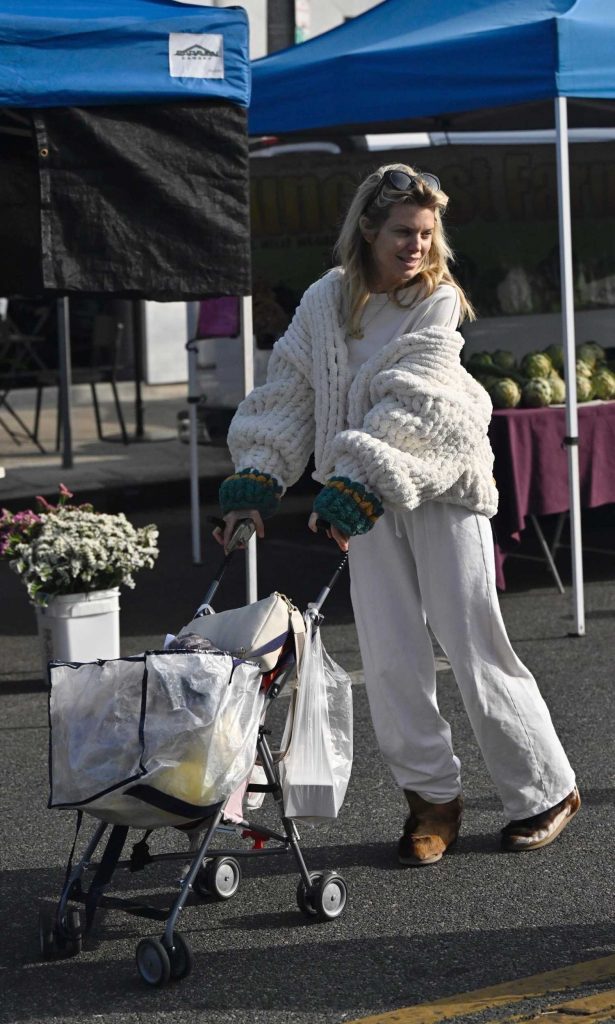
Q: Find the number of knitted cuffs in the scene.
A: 2